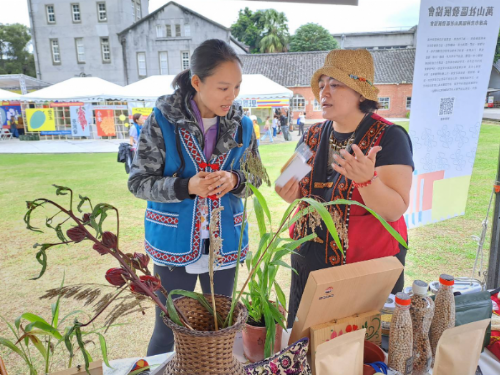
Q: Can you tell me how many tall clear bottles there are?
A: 3